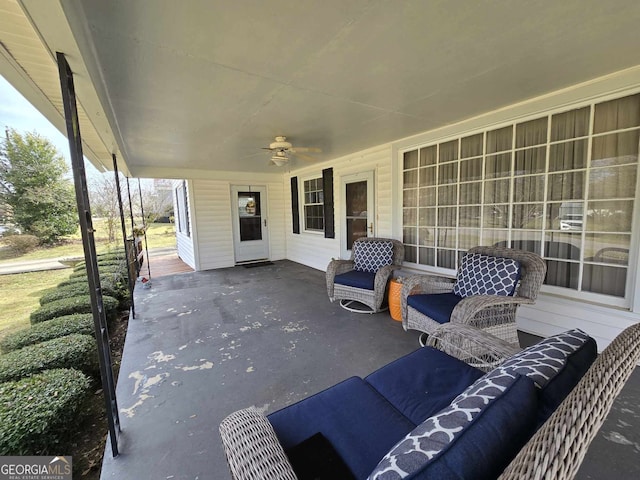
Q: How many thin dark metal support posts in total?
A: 4